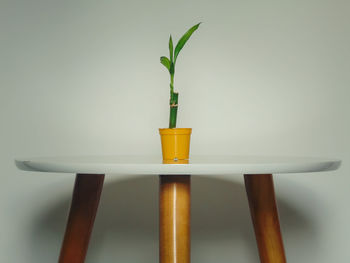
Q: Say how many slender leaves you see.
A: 3